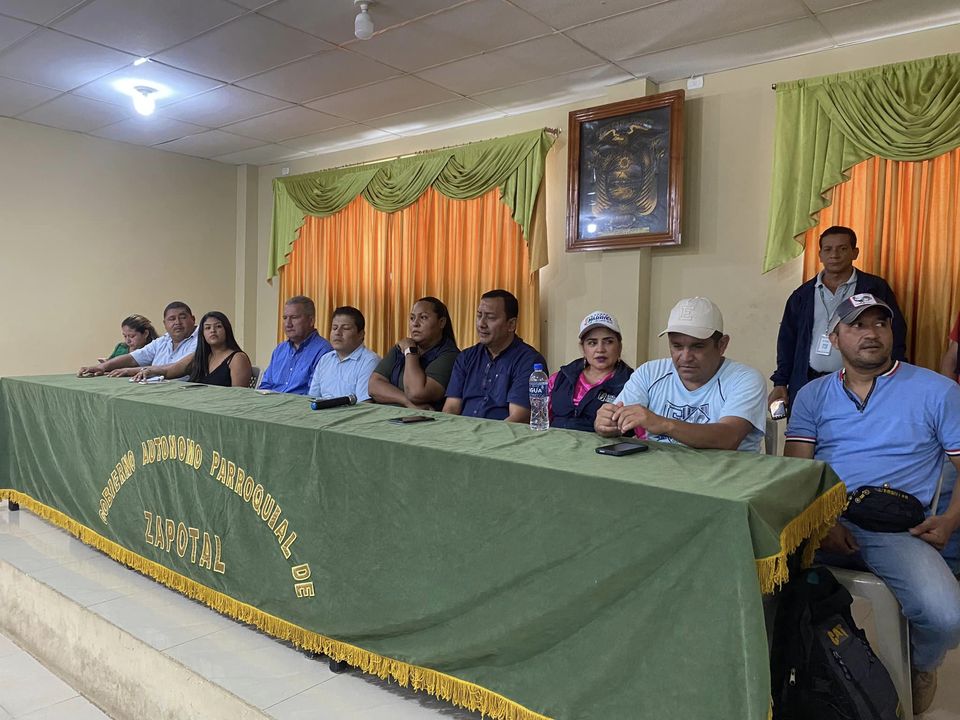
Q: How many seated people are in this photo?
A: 10